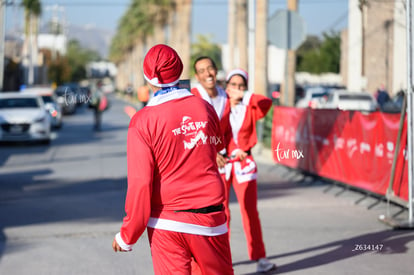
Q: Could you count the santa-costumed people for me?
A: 3